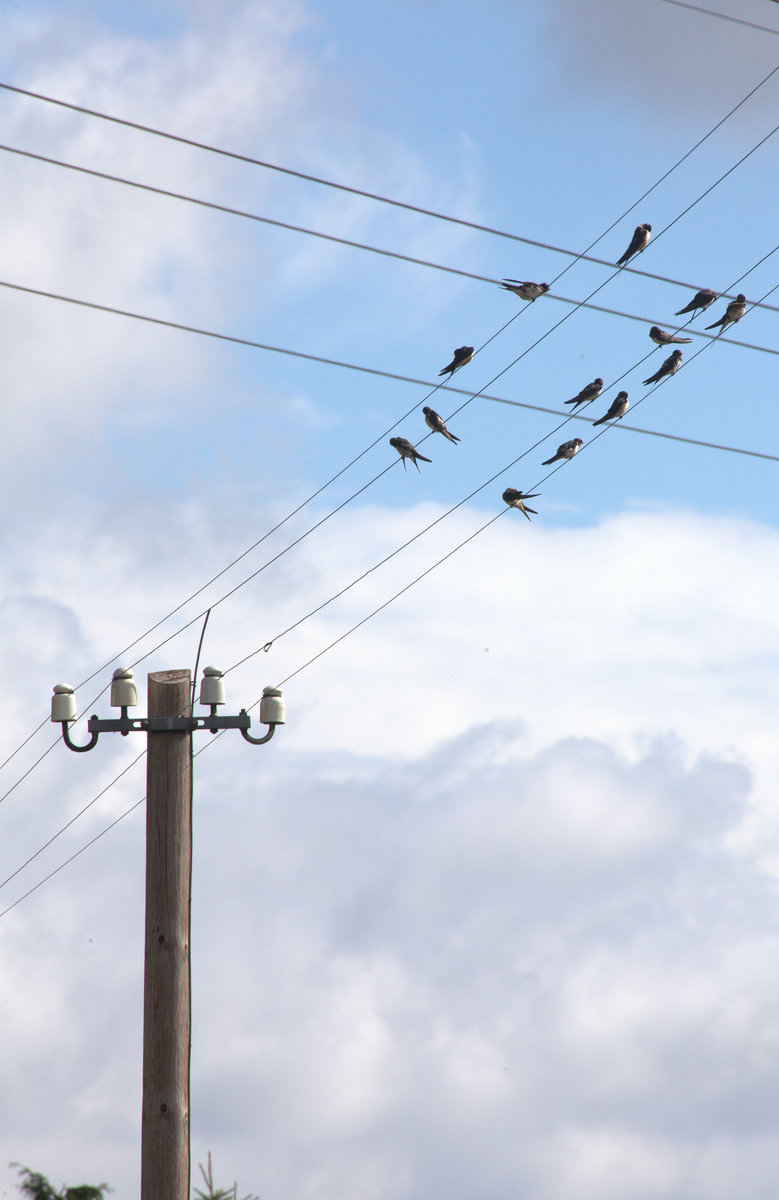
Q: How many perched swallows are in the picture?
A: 13